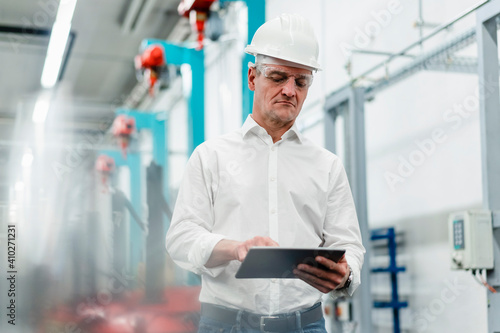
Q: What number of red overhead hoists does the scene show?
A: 4